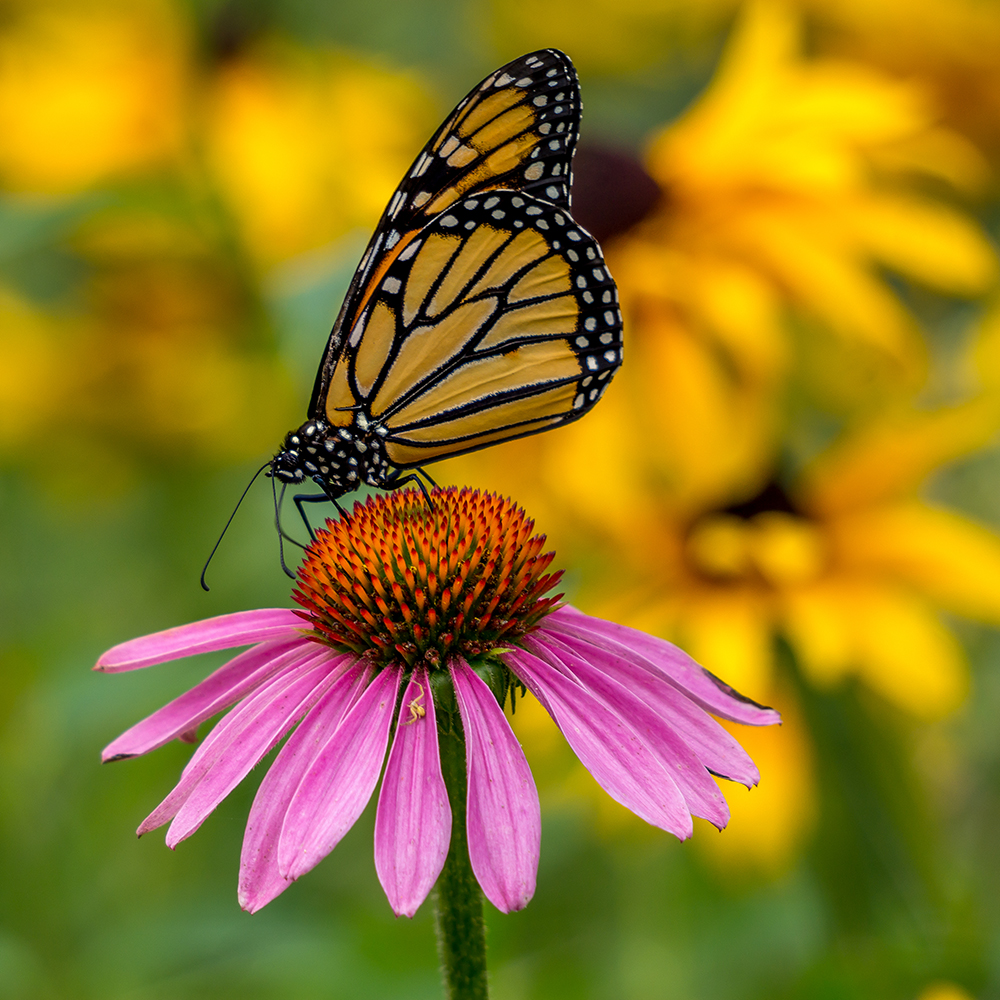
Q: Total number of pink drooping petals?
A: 12